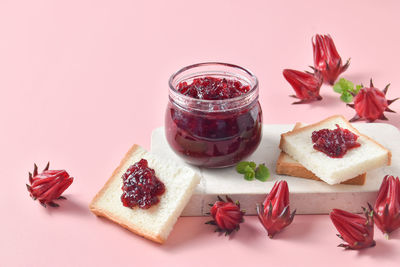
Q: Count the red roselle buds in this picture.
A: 8